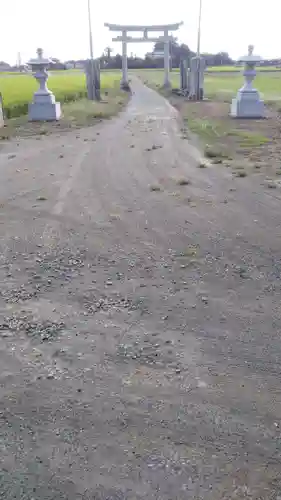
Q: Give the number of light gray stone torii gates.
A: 1